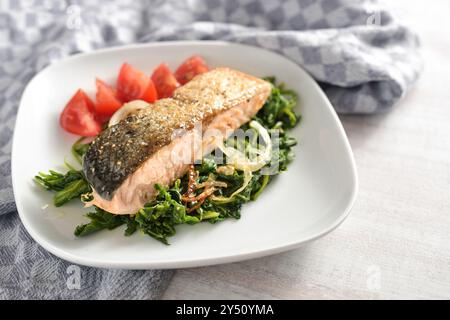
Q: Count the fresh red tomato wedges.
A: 5